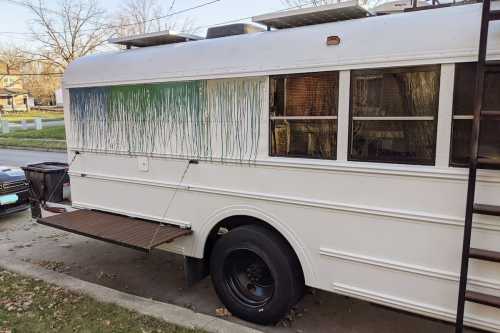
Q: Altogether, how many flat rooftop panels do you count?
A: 2